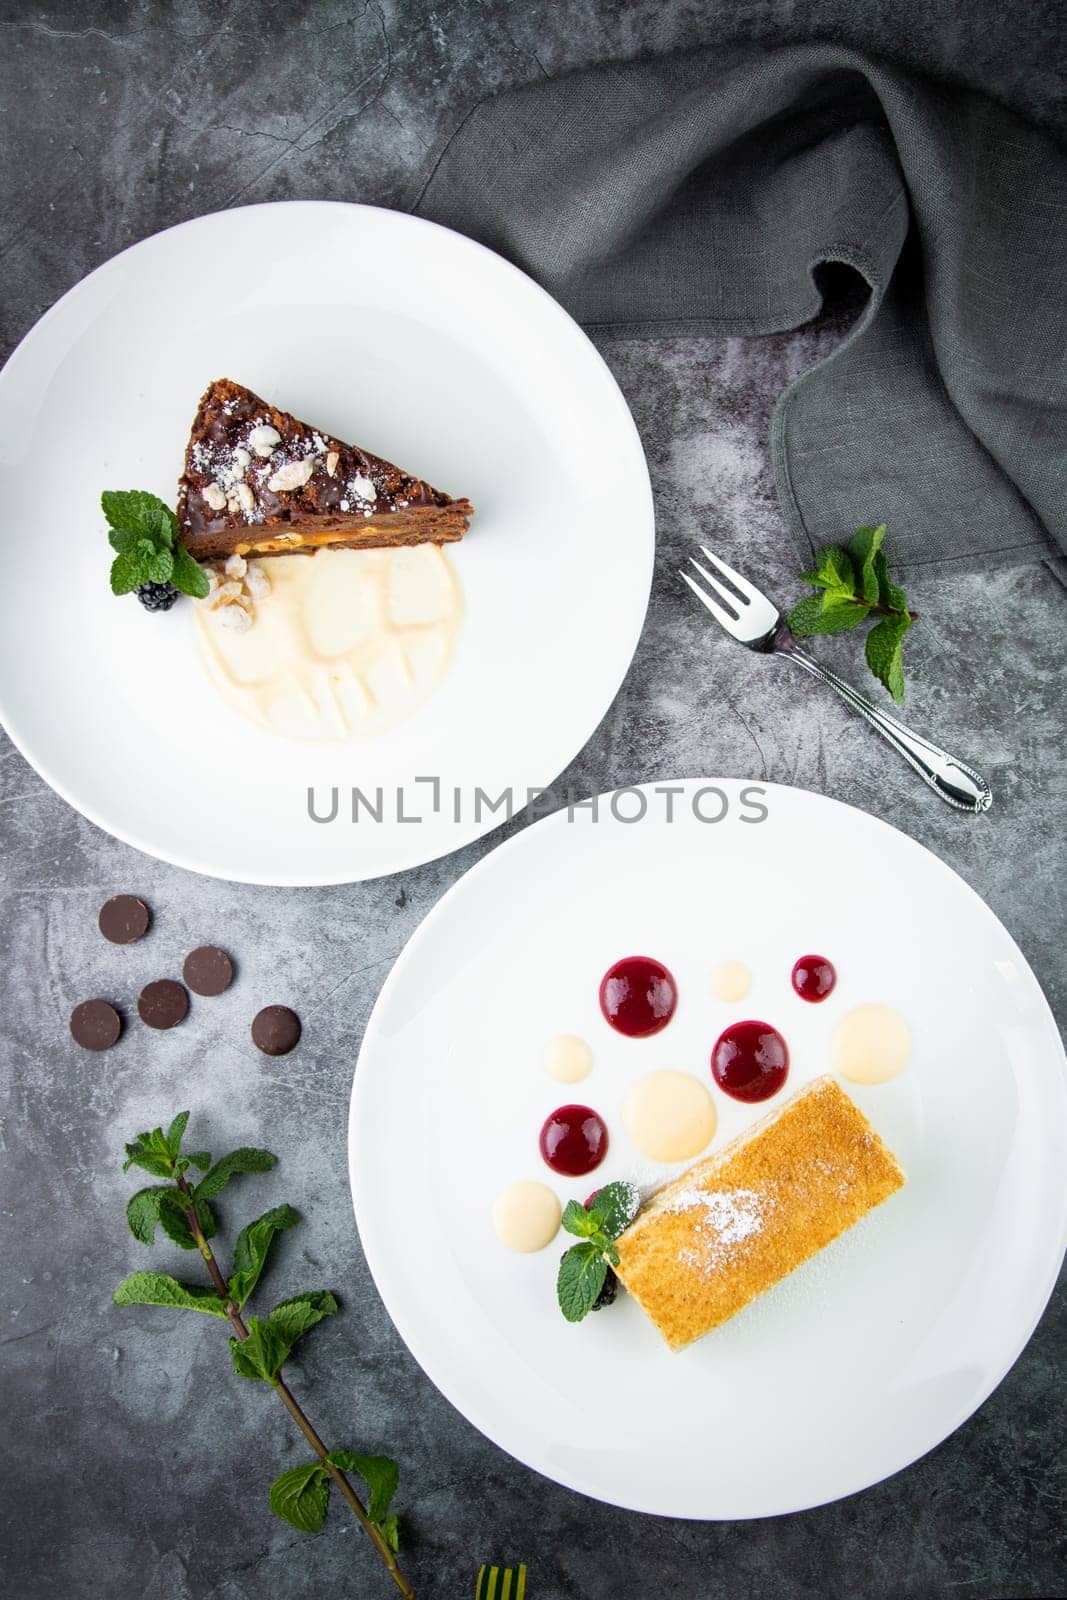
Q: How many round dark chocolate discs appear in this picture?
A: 5